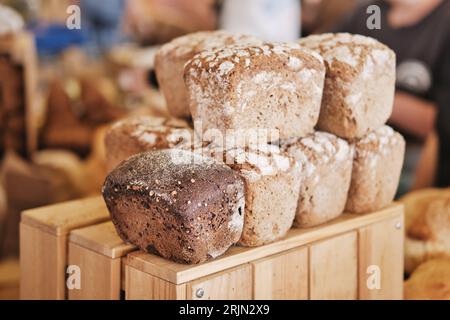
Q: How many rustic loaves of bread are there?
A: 8